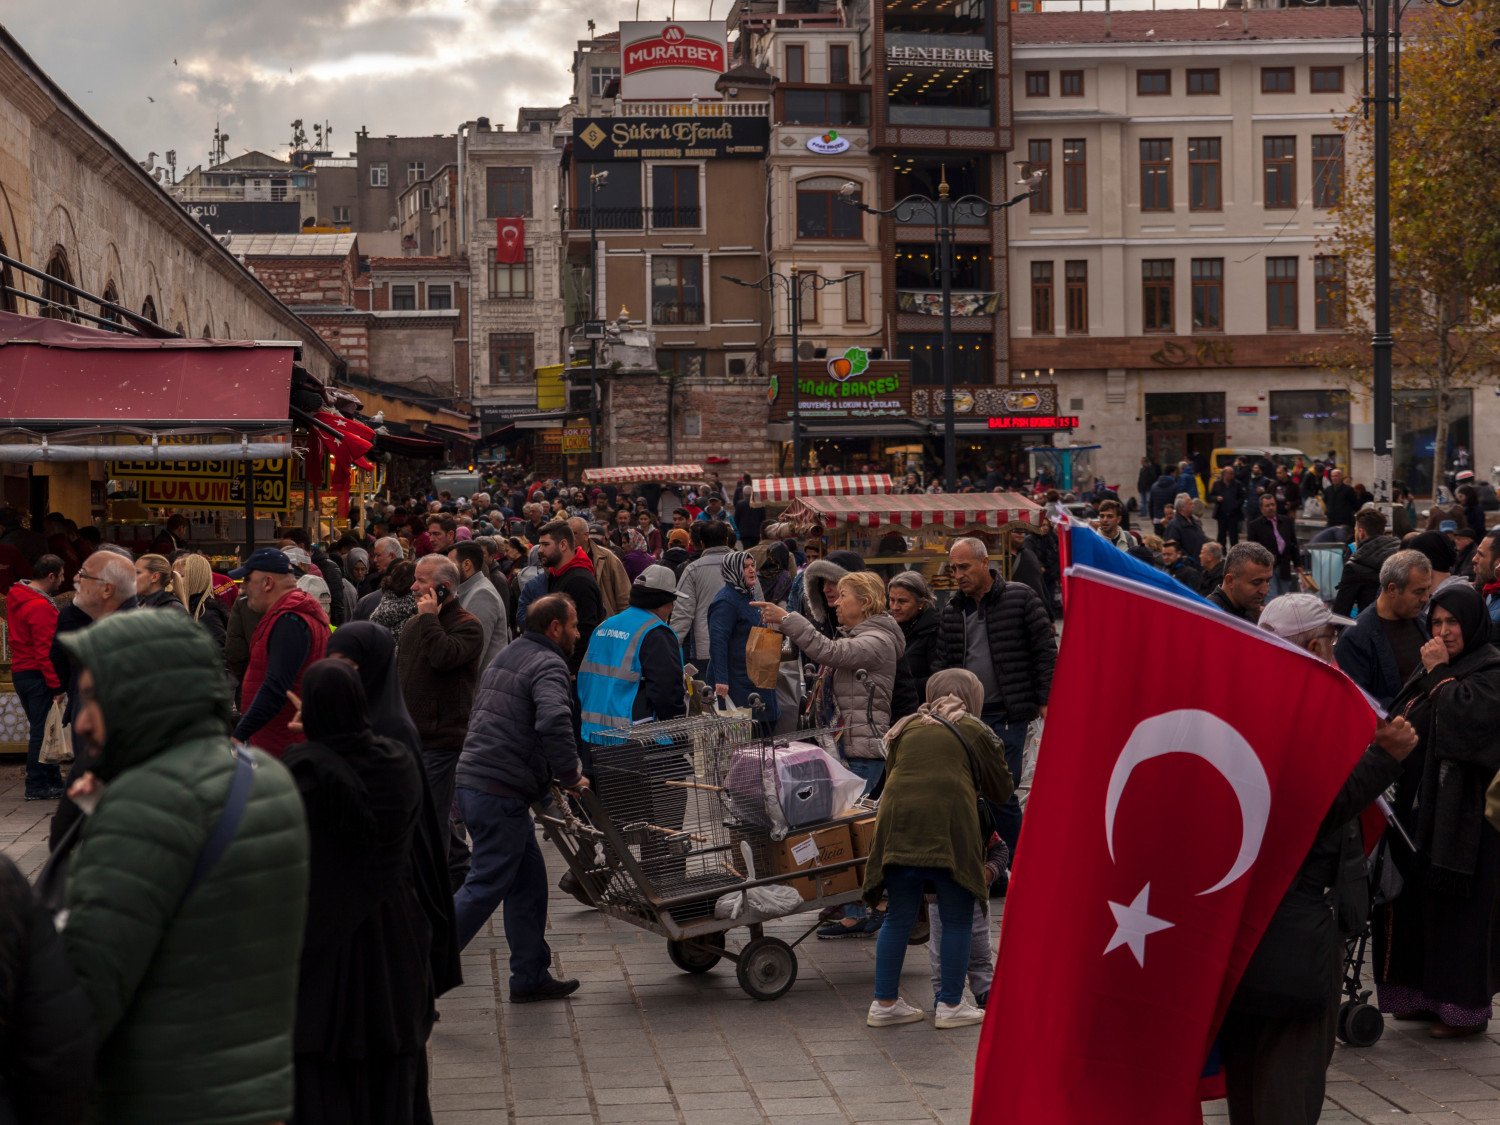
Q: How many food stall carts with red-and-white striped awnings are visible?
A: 3